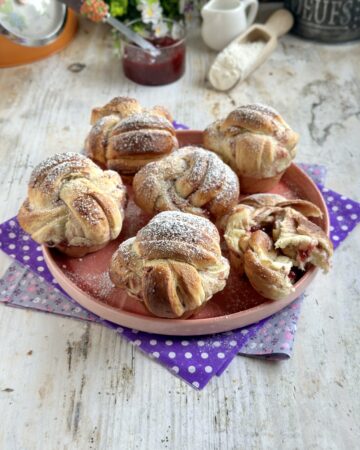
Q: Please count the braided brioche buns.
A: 6